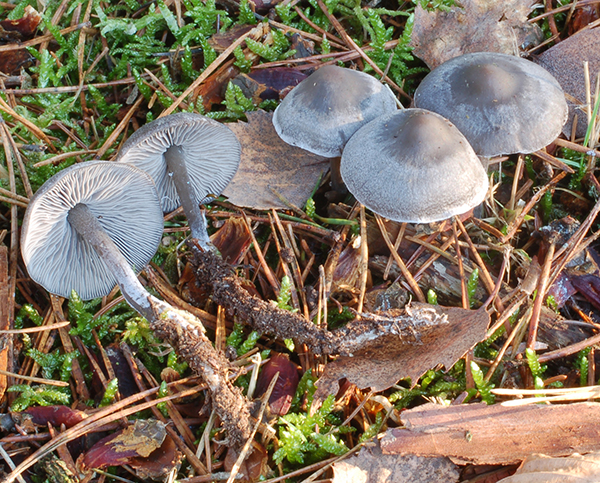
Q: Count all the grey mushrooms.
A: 5